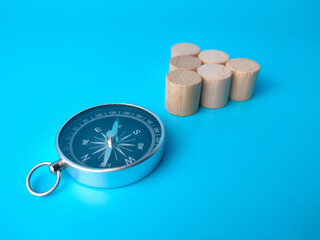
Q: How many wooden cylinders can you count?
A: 6